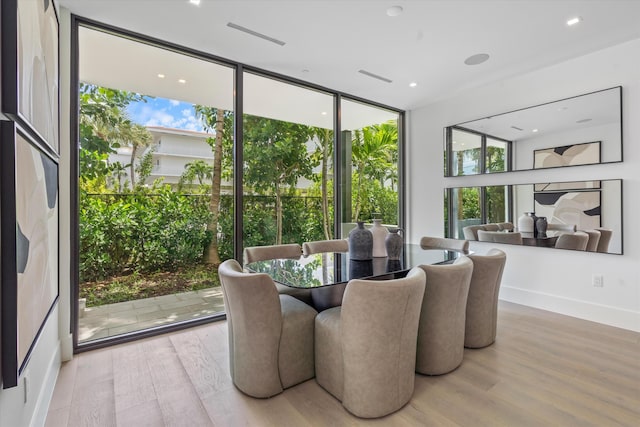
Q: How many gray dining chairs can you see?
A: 7